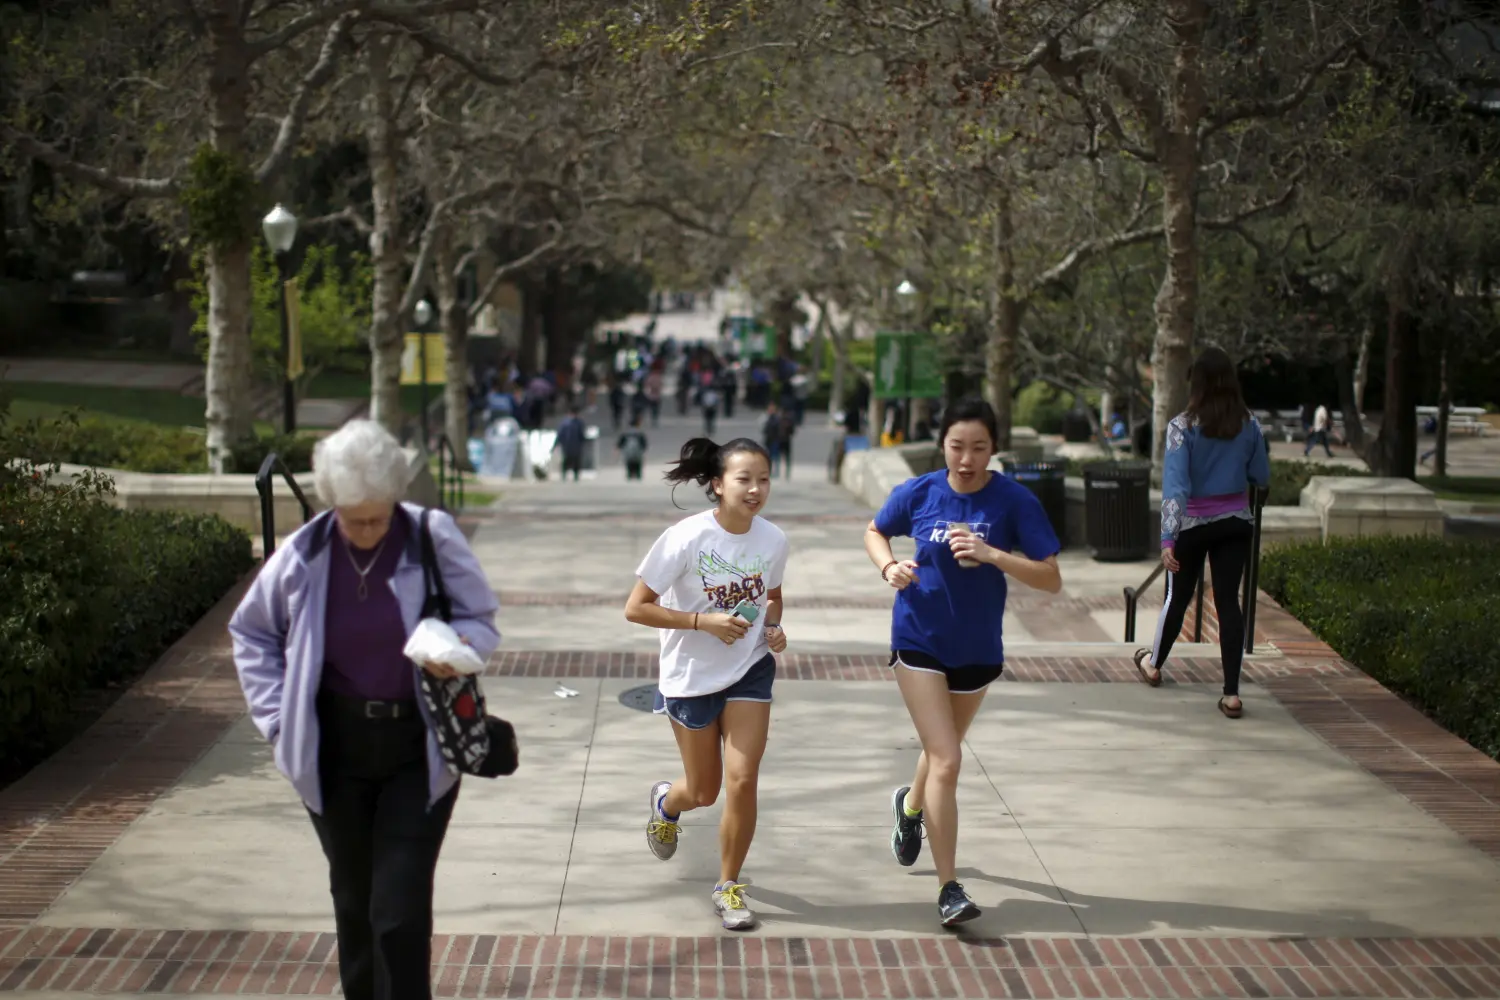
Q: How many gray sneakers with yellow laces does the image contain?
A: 2